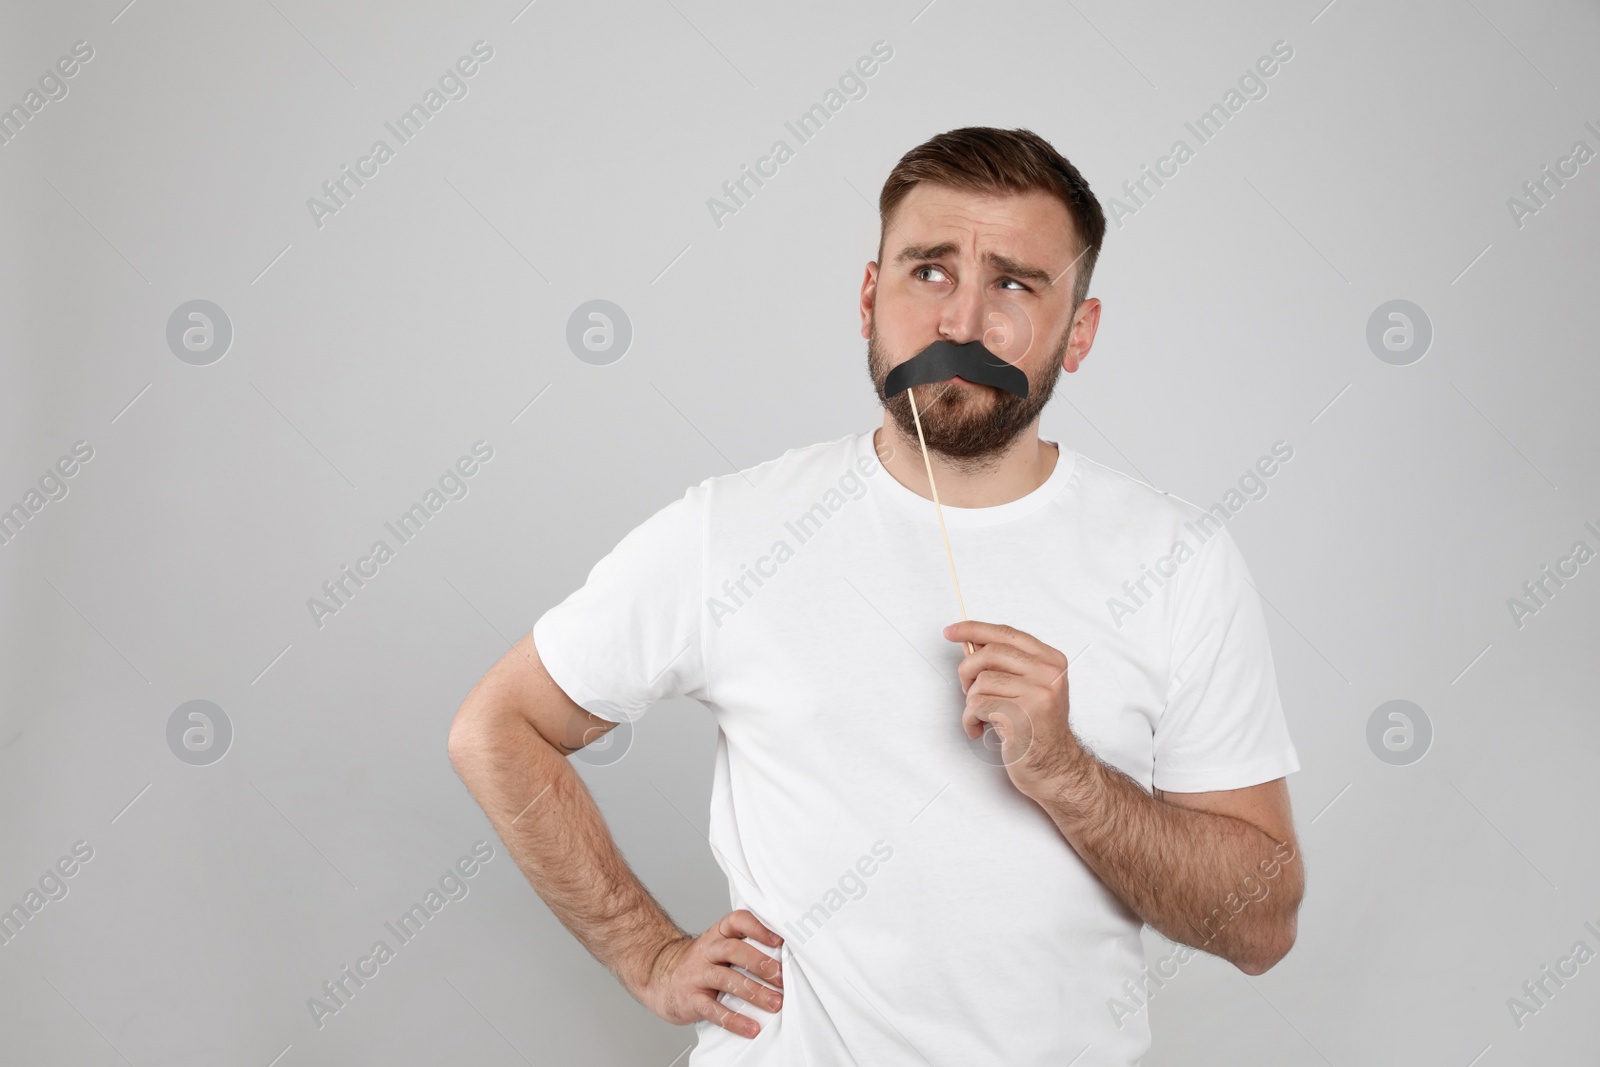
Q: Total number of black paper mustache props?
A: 1